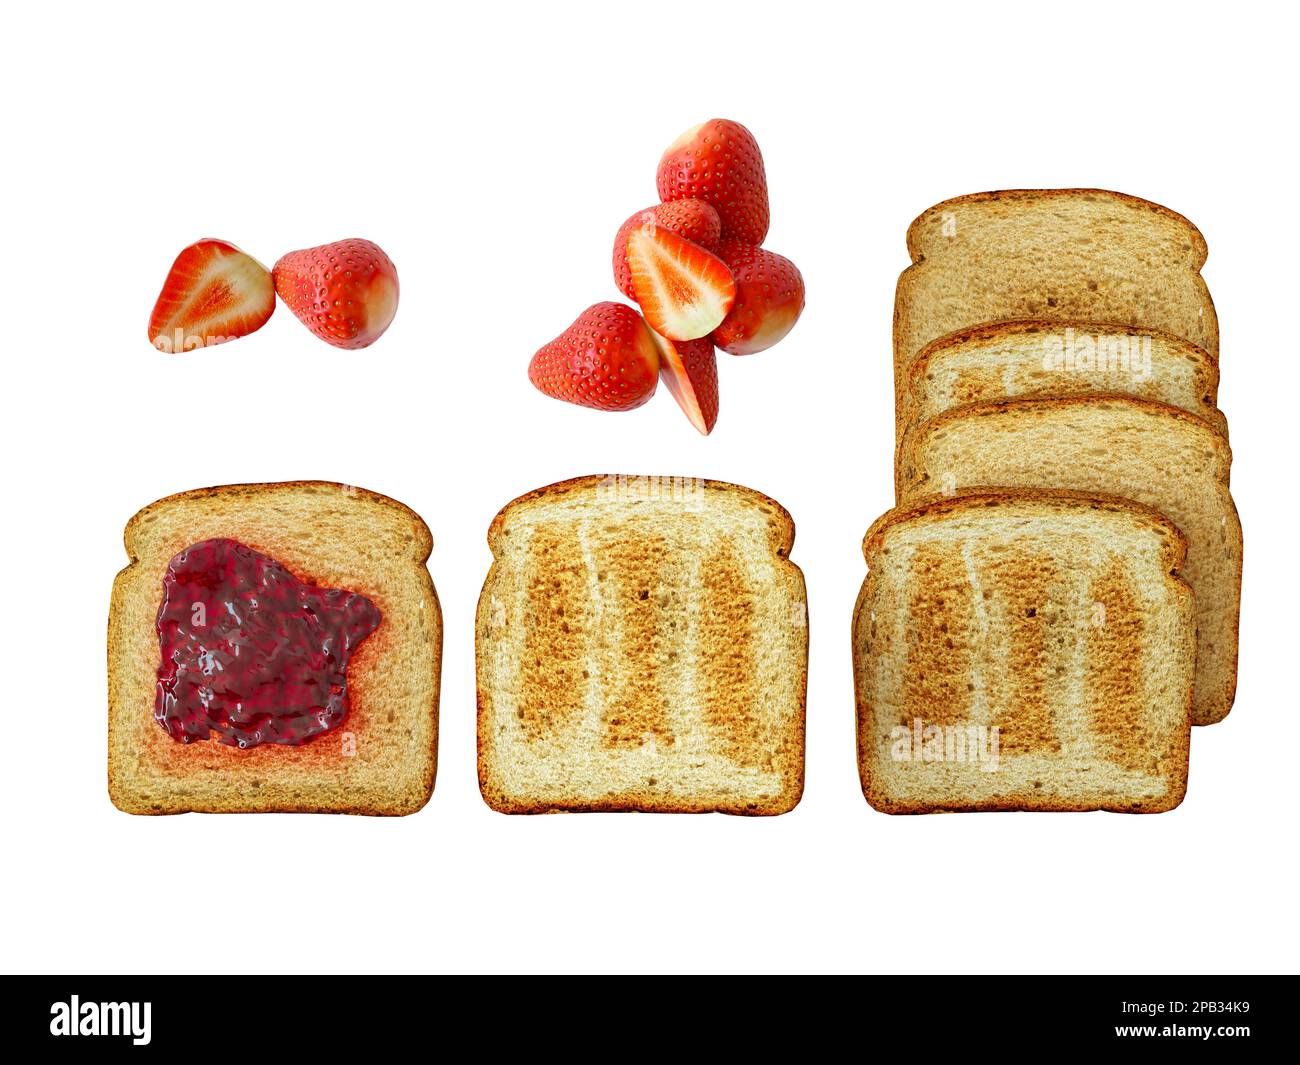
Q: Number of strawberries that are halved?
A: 3